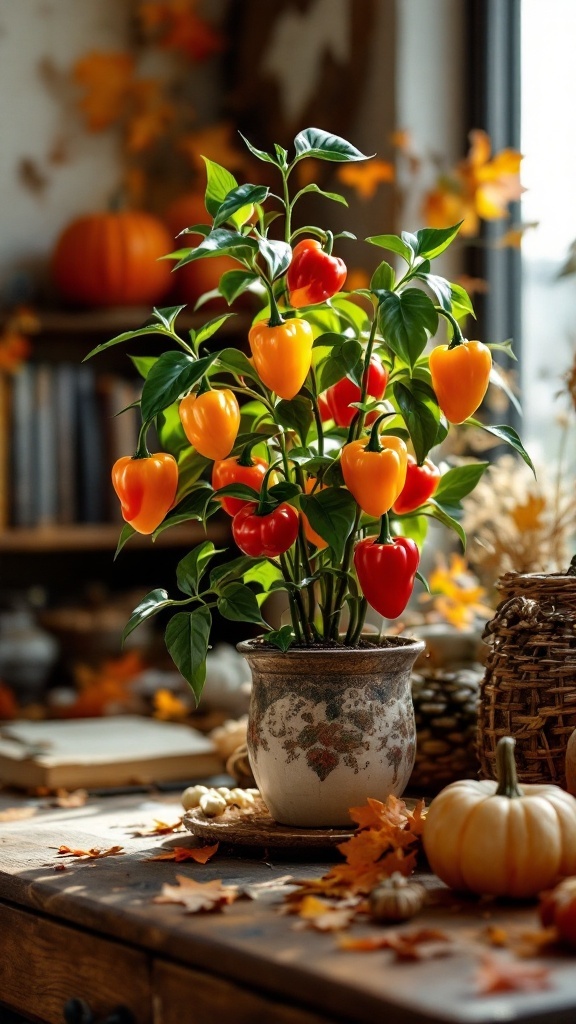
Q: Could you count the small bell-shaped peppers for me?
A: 12